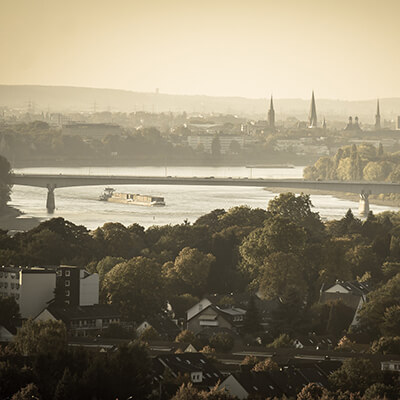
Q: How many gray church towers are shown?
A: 3